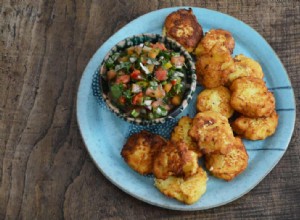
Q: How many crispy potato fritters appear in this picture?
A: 13